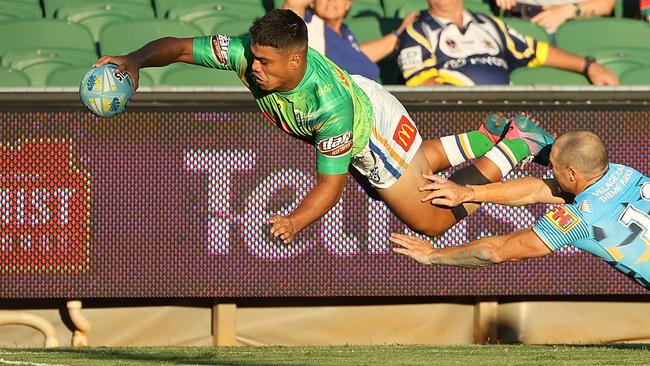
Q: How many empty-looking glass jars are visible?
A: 0